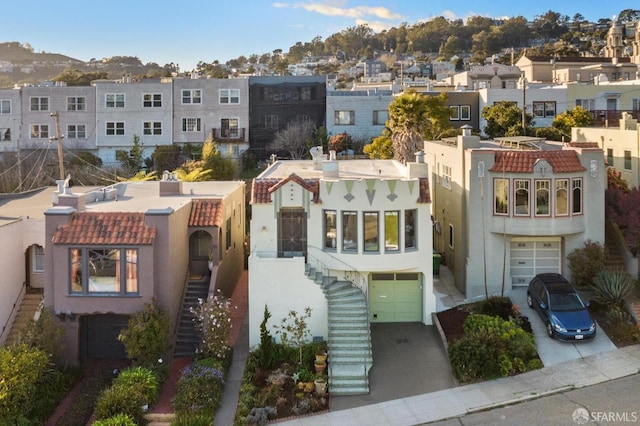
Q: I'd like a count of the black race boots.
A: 0